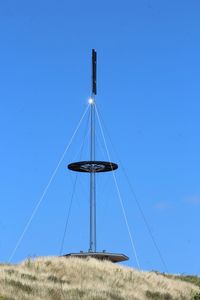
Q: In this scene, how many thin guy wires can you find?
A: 4